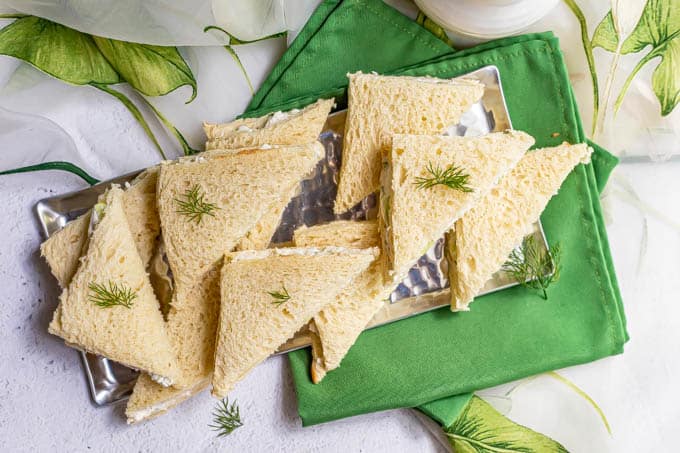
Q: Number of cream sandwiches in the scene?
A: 10